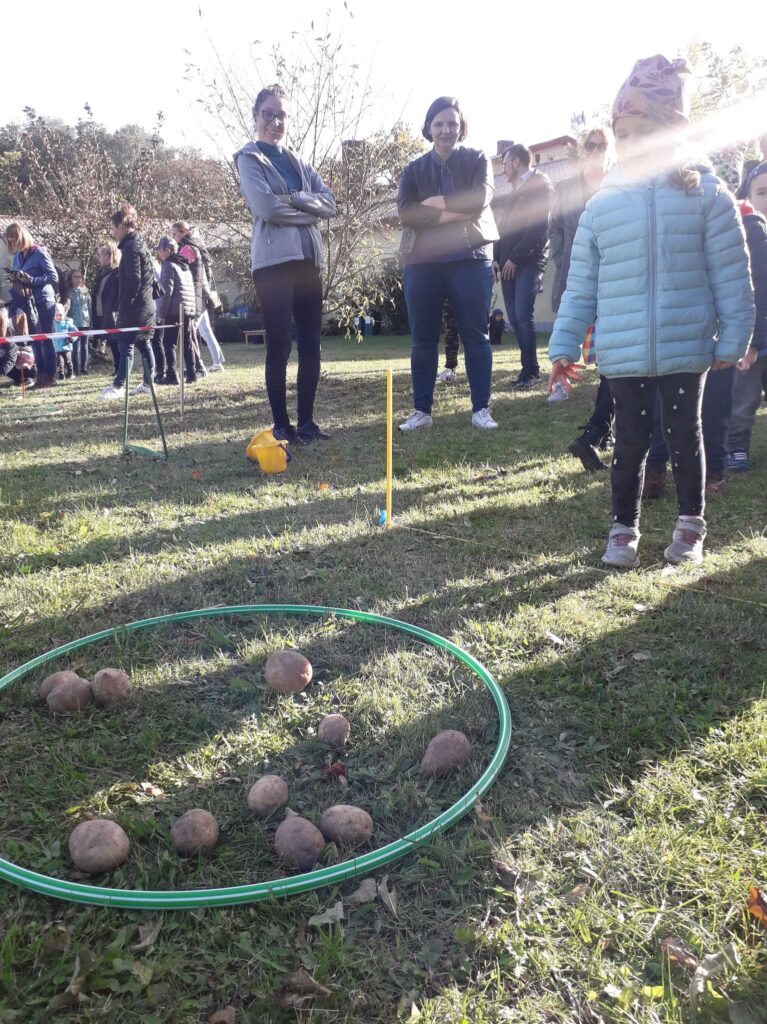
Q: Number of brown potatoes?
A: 11